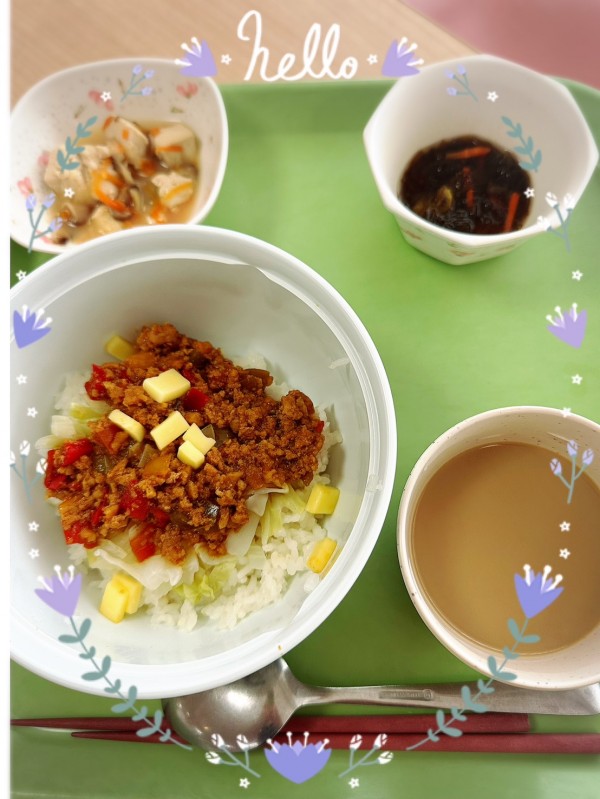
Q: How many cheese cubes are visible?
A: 10